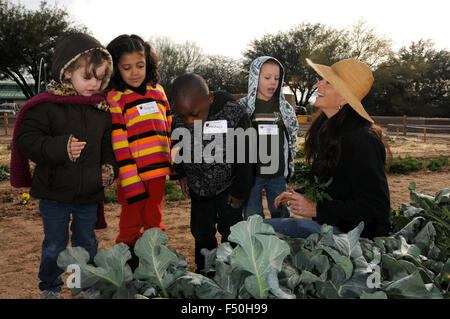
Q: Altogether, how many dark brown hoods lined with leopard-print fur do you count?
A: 1